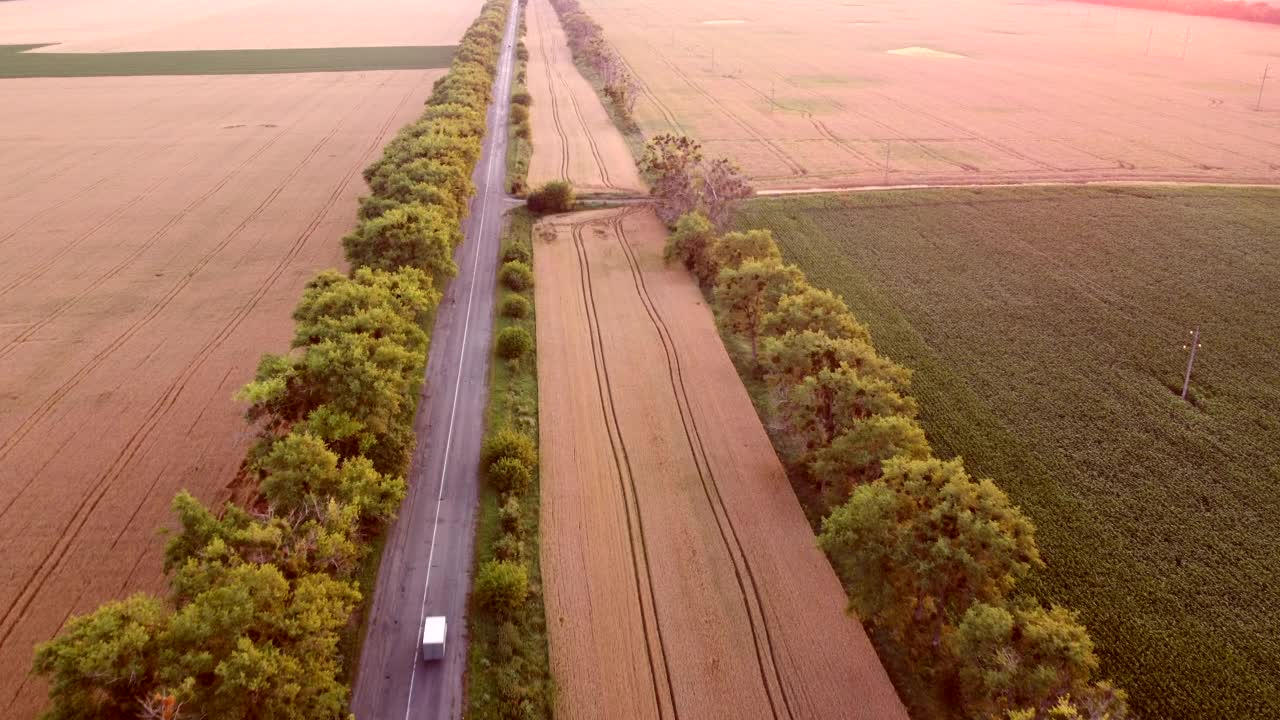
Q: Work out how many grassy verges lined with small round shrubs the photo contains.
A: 1